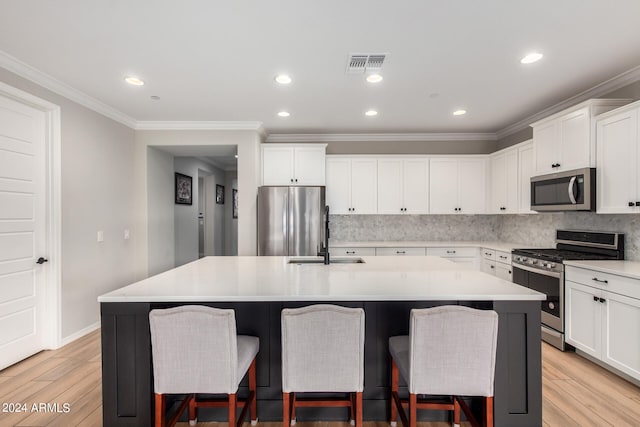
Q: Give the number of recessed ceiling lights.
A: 7